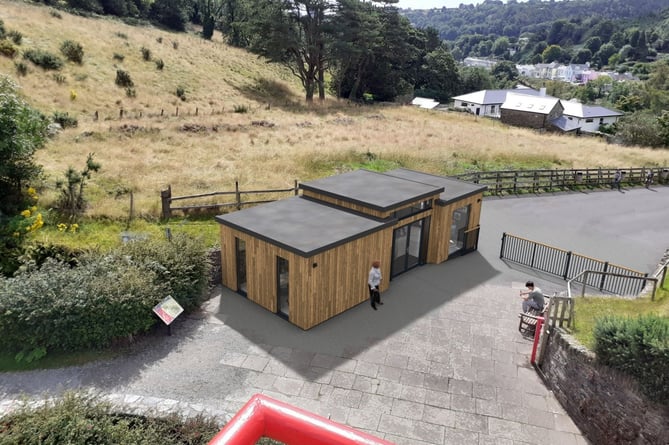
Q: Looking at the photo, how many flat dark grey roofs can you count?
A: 3